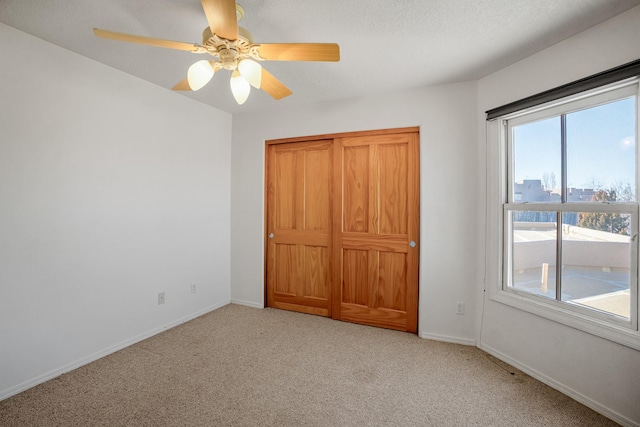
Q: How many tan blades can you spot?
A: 5